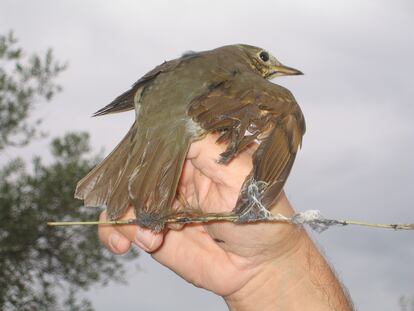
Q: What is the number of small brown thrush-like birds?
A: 1